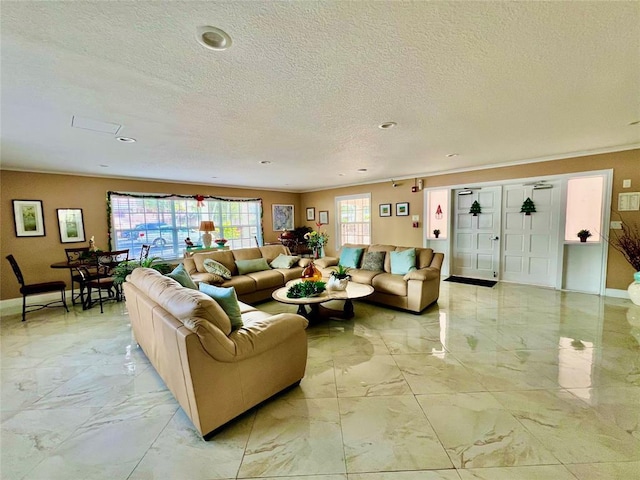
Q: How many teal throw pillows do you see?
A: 4